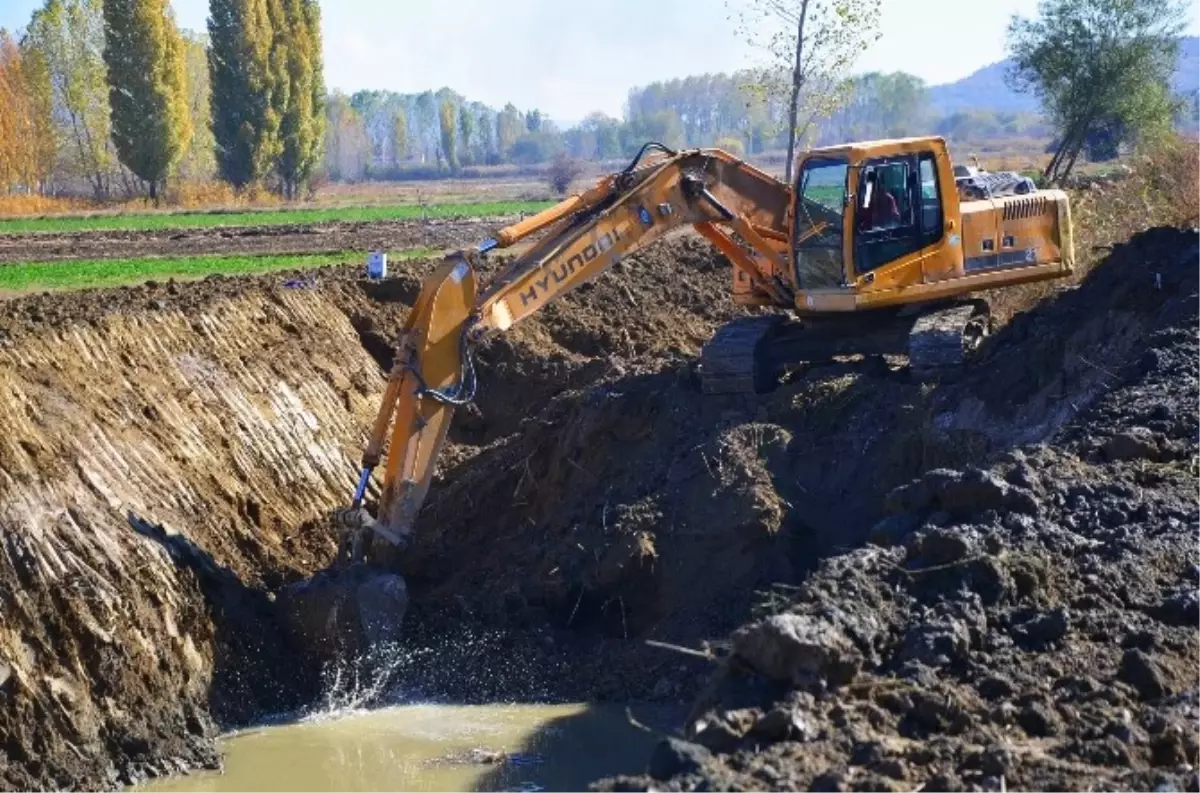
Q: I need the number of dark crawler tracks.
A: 2